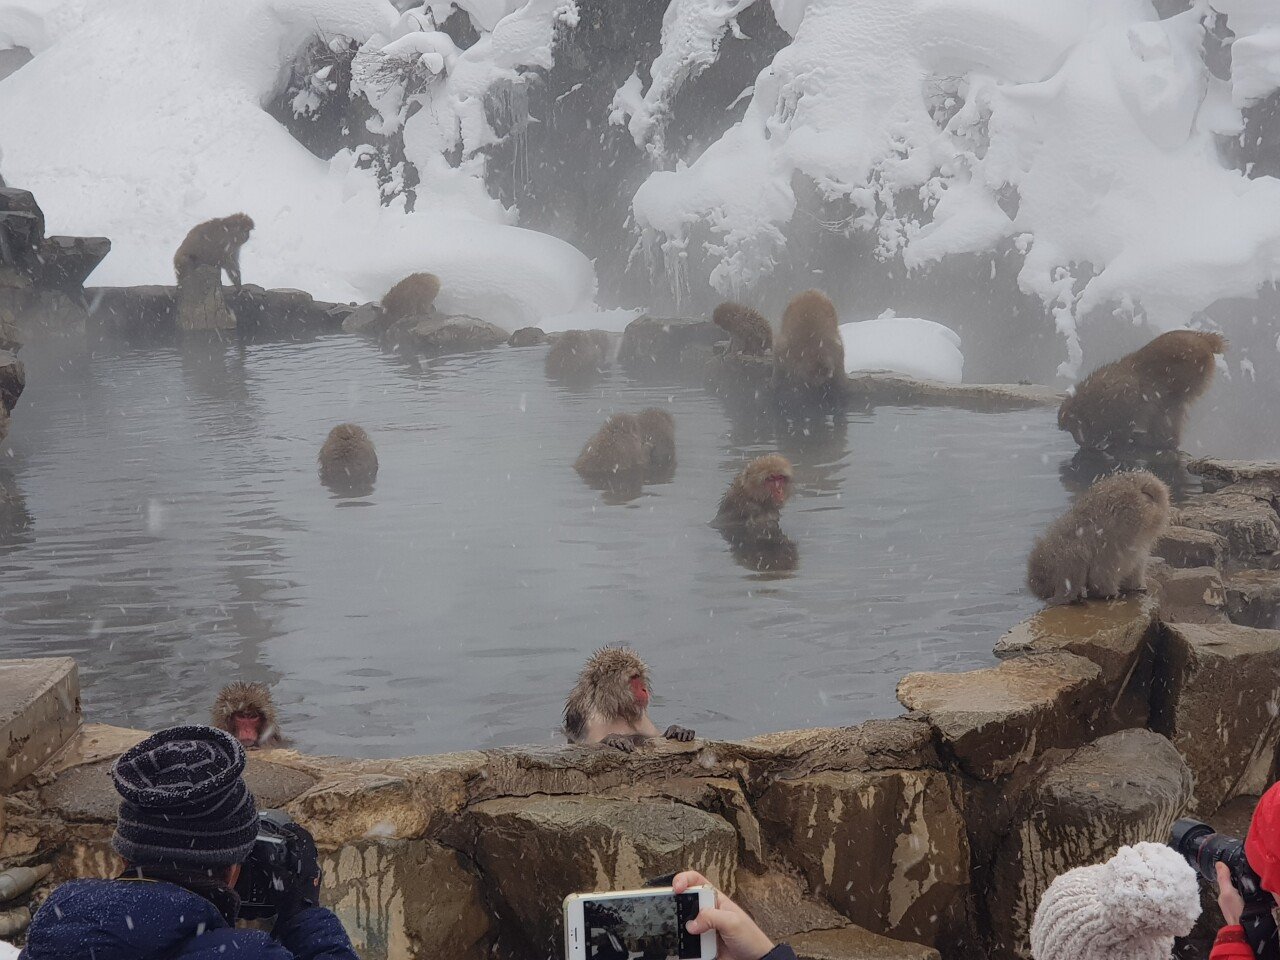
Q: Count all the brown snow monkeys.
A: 13